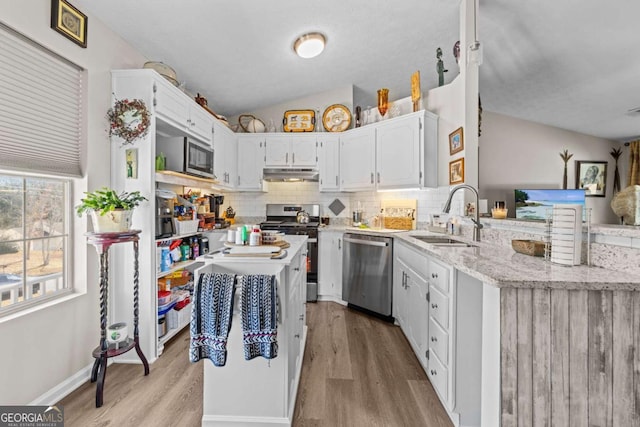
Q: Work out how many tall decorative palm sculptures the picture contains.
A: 2